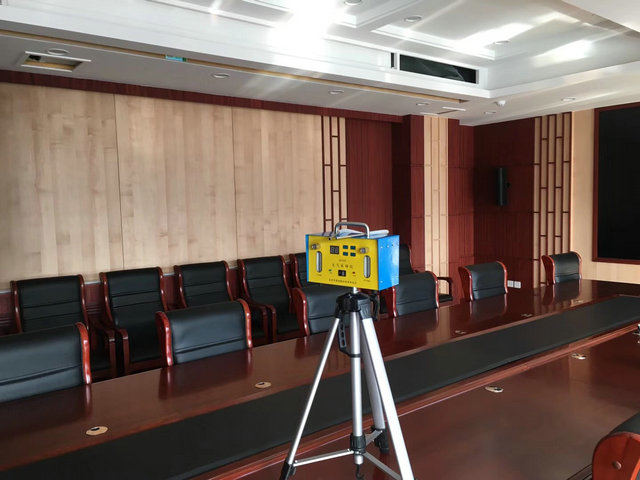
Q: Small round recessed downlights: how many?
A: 9